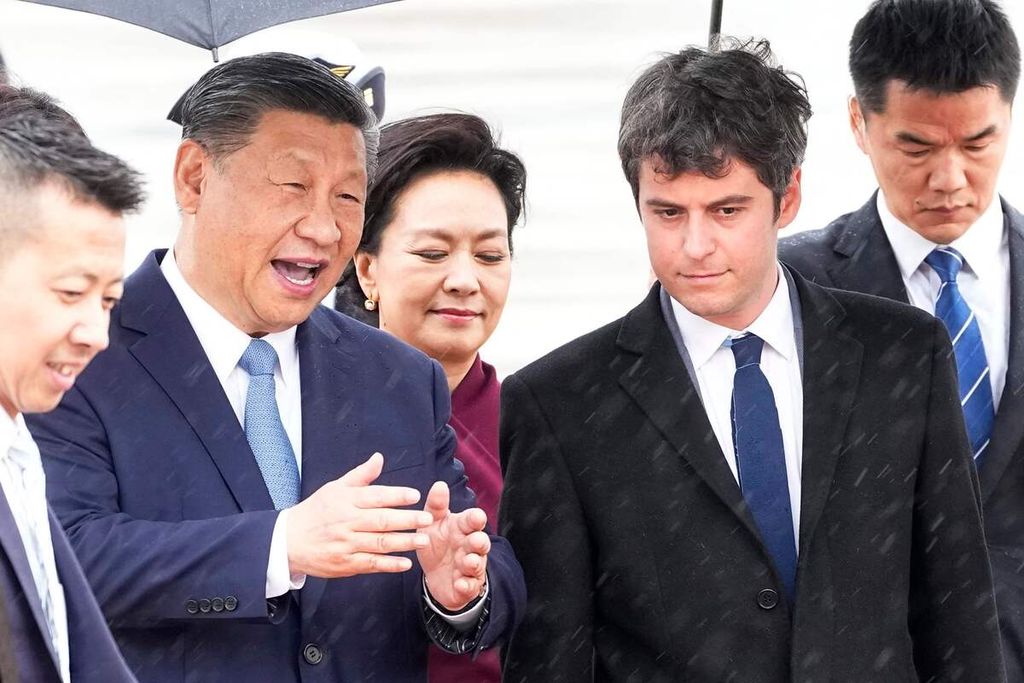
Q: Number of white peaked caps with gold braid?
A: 1